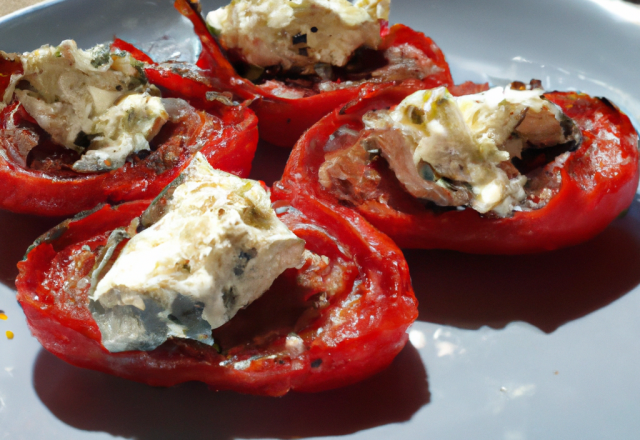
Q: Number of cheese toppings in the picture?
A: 4